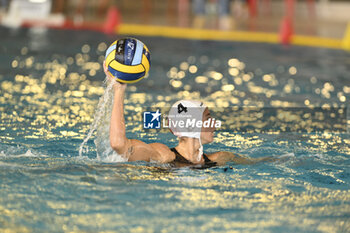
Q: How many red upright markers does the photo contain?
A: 2